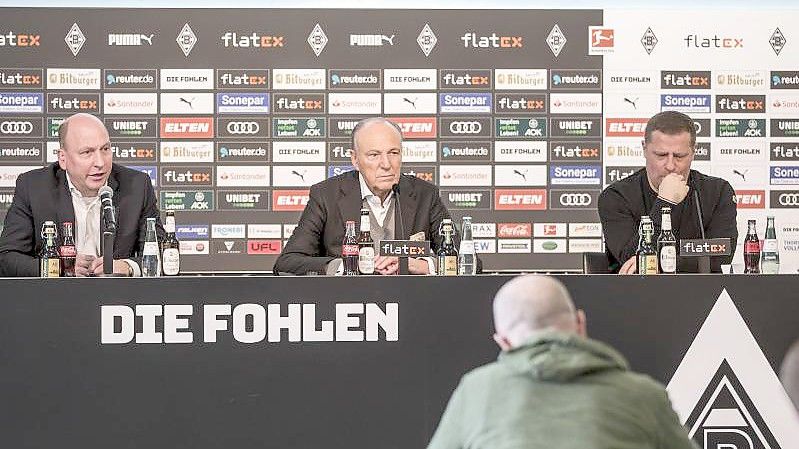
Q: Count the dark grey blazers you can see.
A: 2